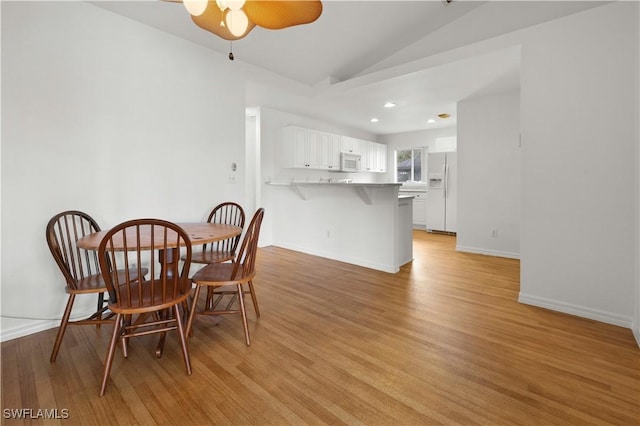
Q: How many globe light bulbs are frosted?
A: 3